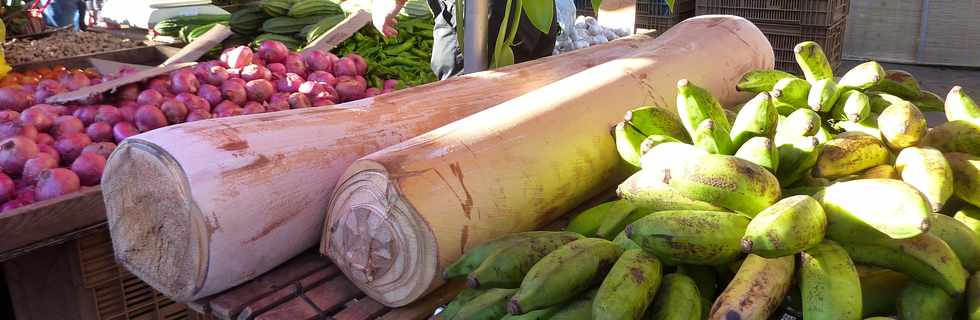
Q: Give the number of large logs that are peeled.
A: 2